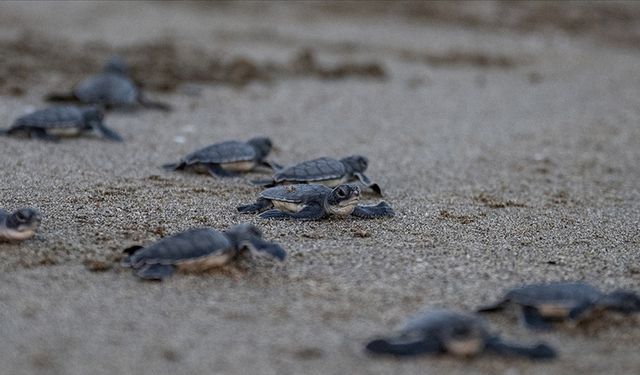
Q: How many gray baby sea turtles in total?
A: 9